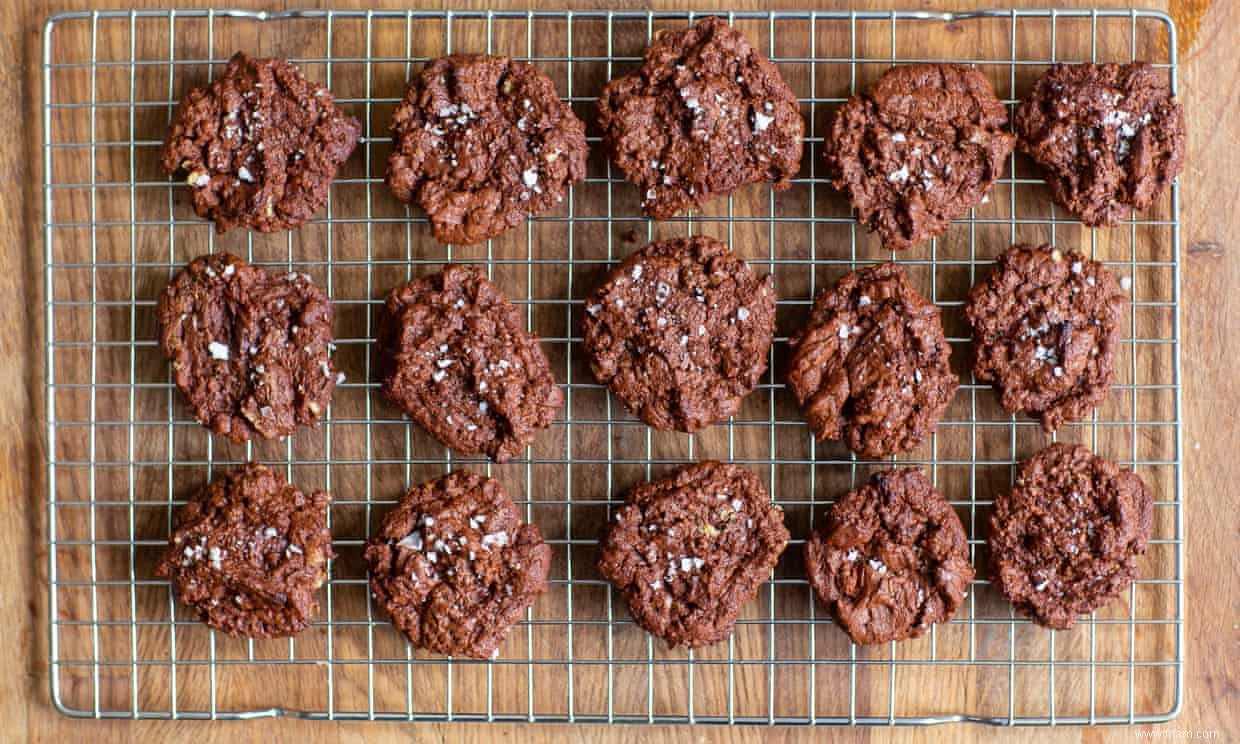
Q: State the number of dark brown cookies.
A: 15